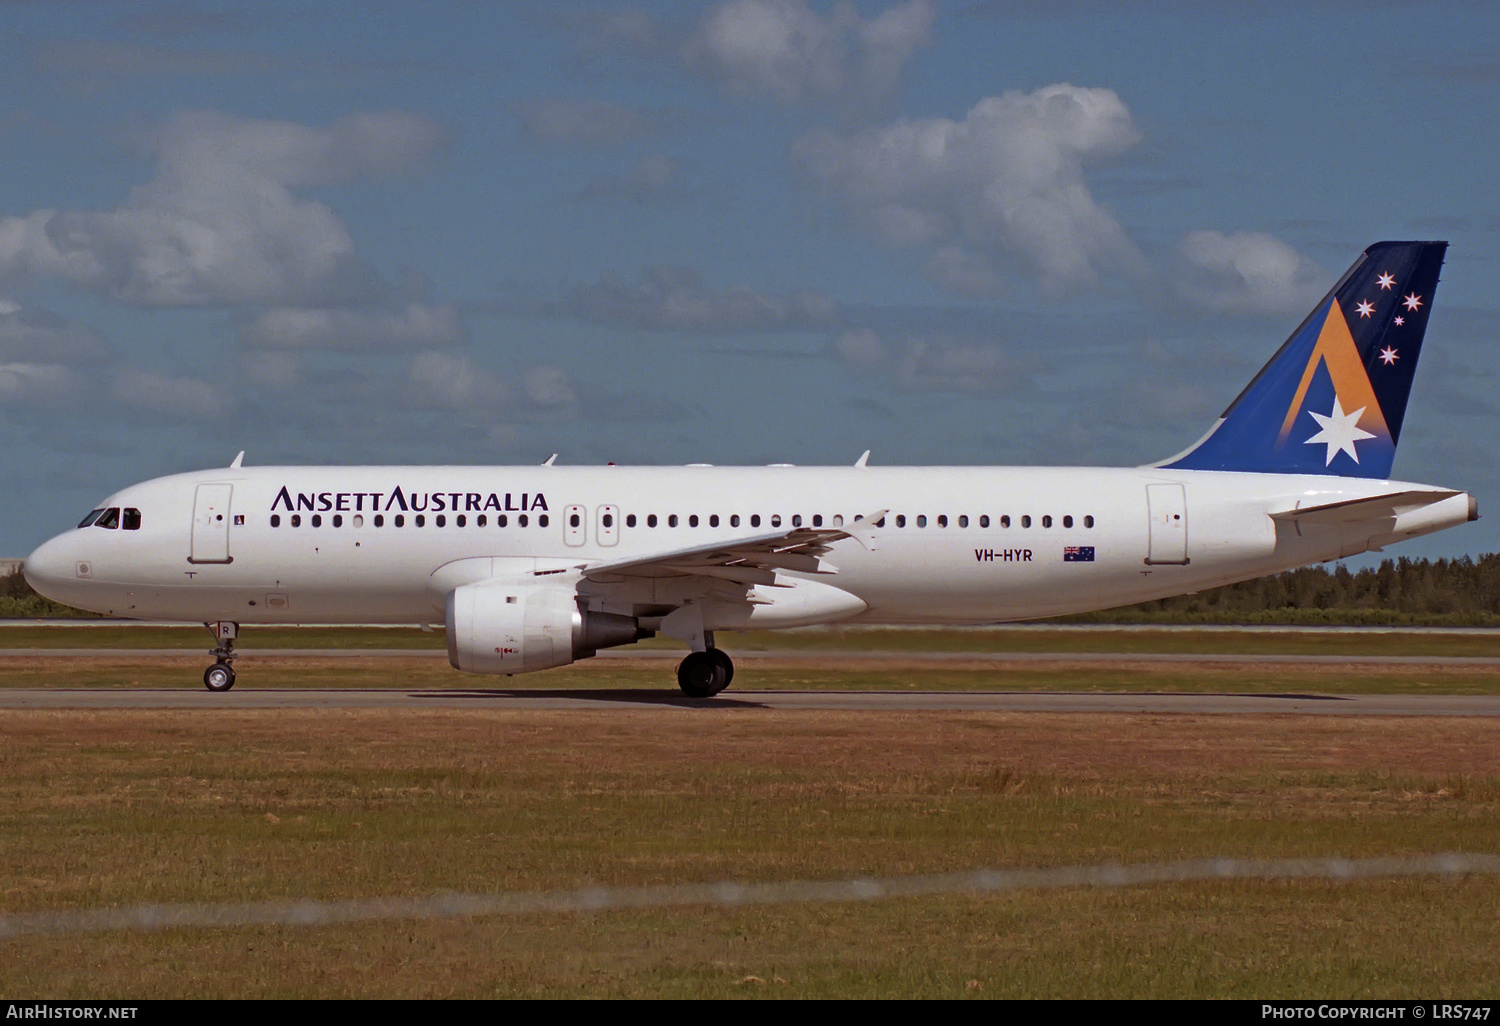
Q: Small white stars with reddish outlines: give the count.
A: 5